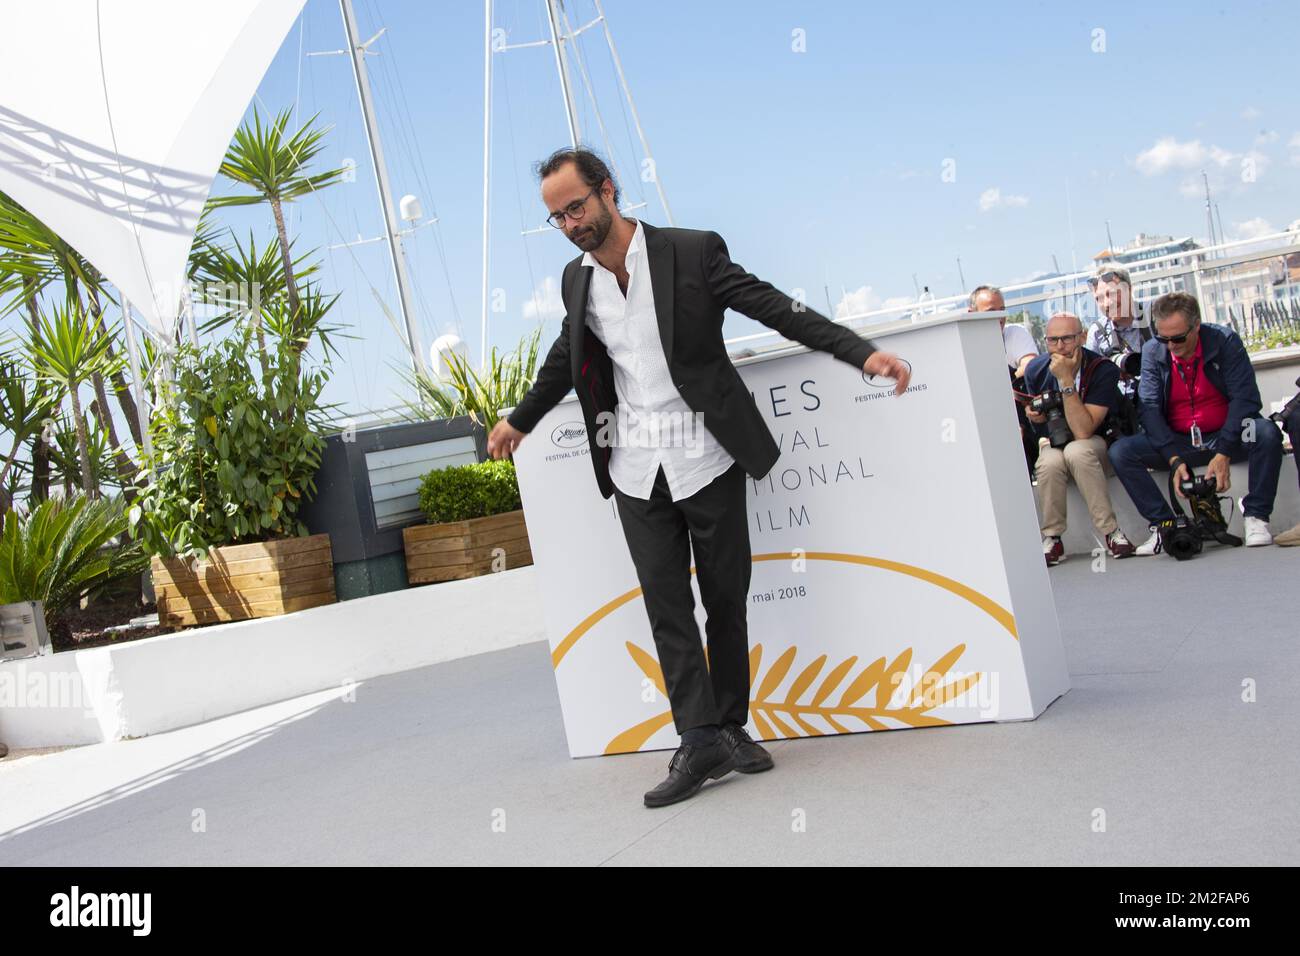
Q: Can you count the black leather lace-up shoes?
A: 2